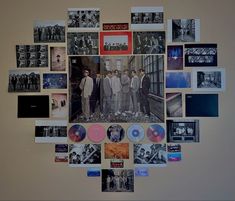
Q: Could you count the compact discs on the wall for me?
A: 5